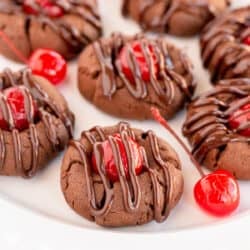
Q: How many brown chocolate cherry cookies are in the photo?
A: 7